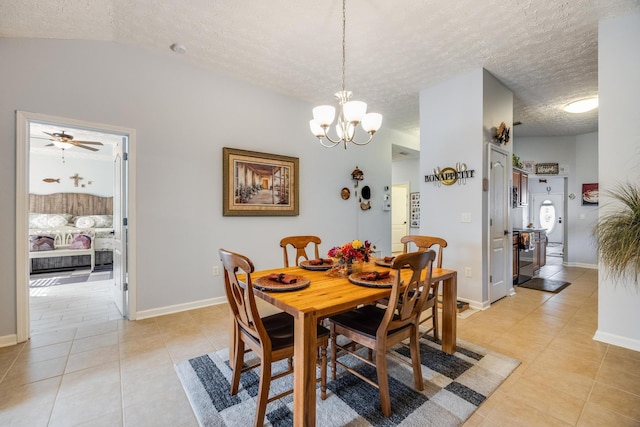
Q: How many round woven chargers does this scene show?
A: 4